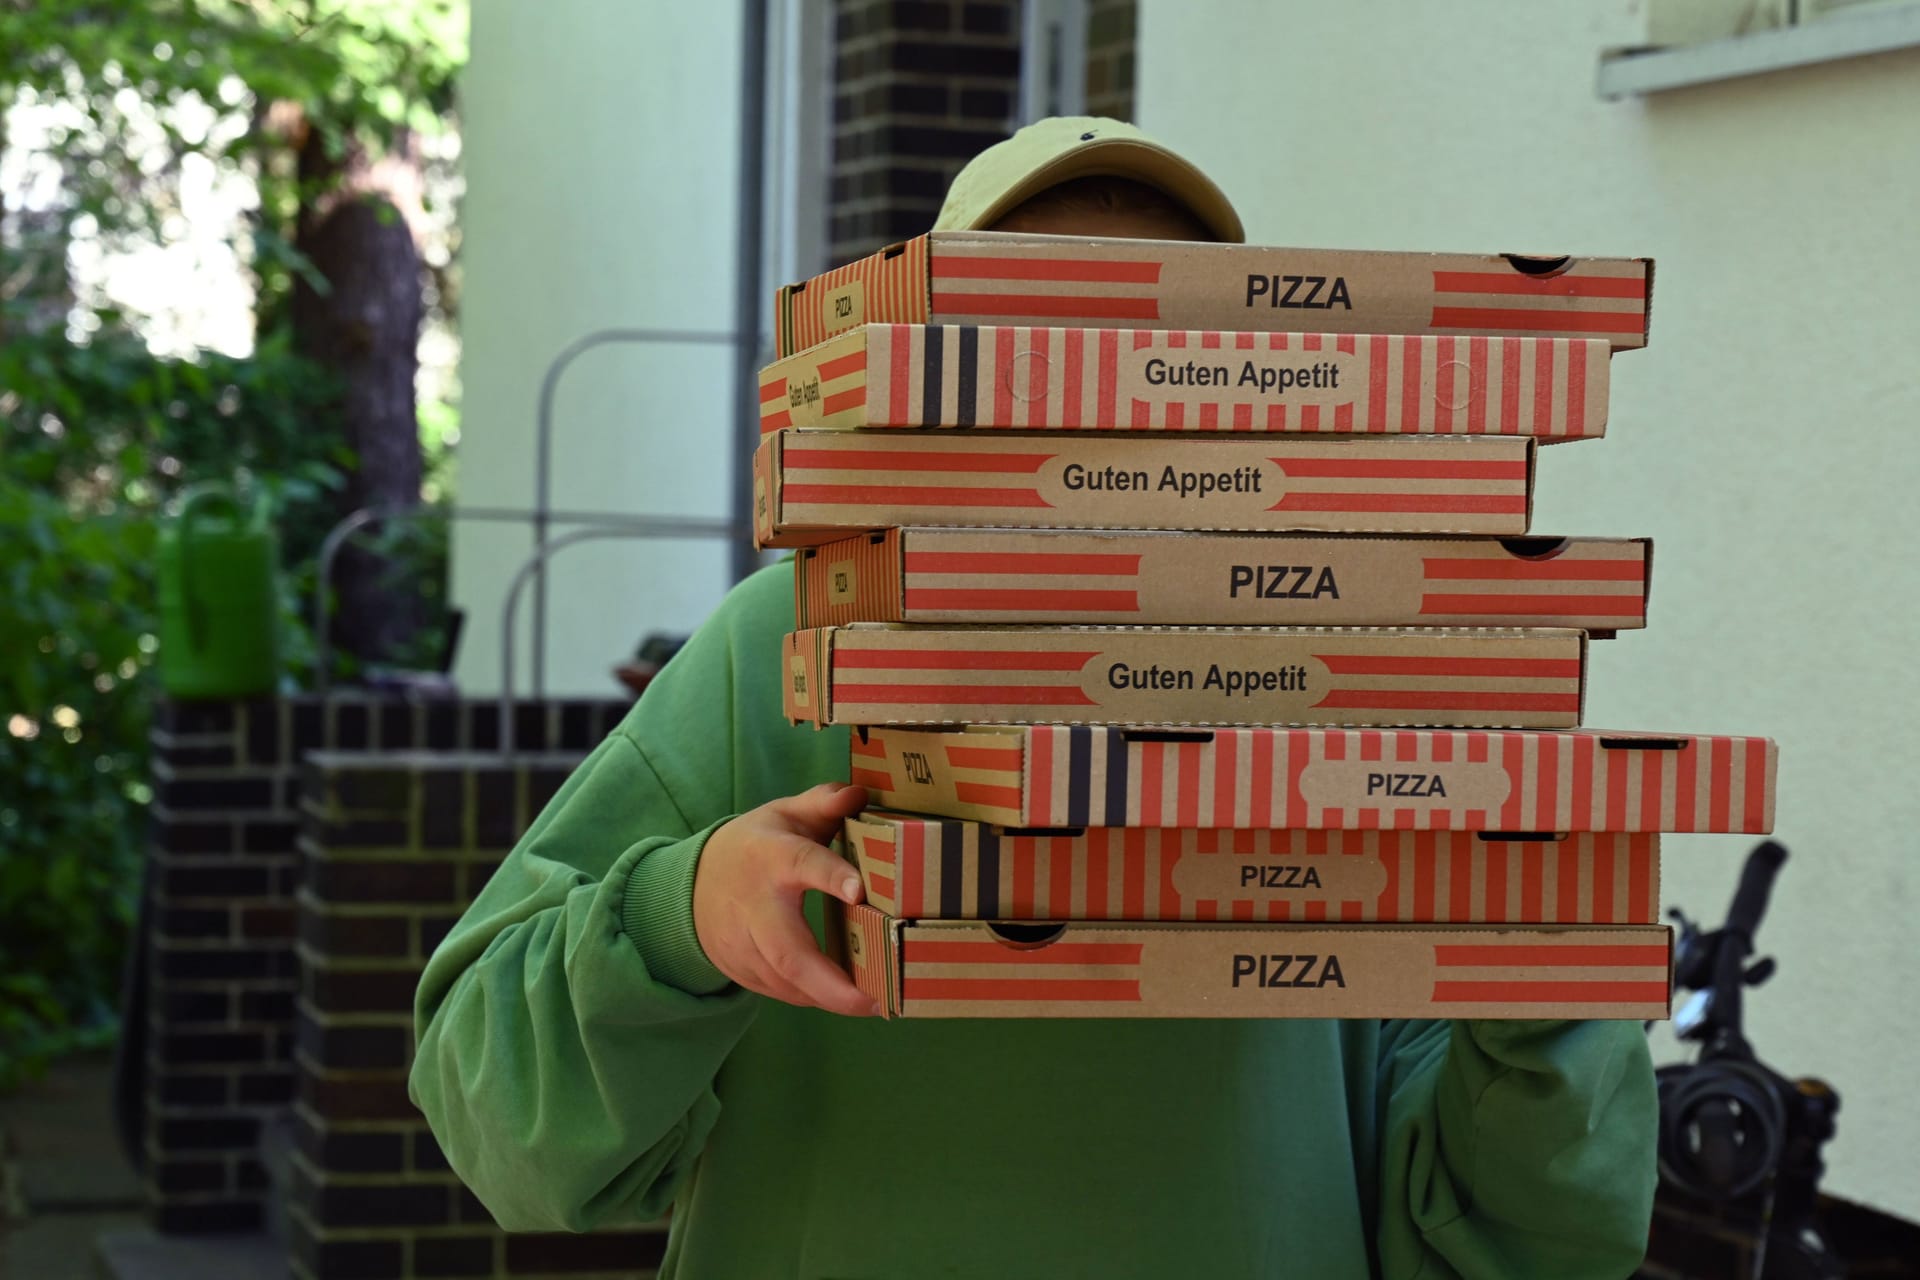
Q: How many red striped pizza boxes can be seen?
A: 8